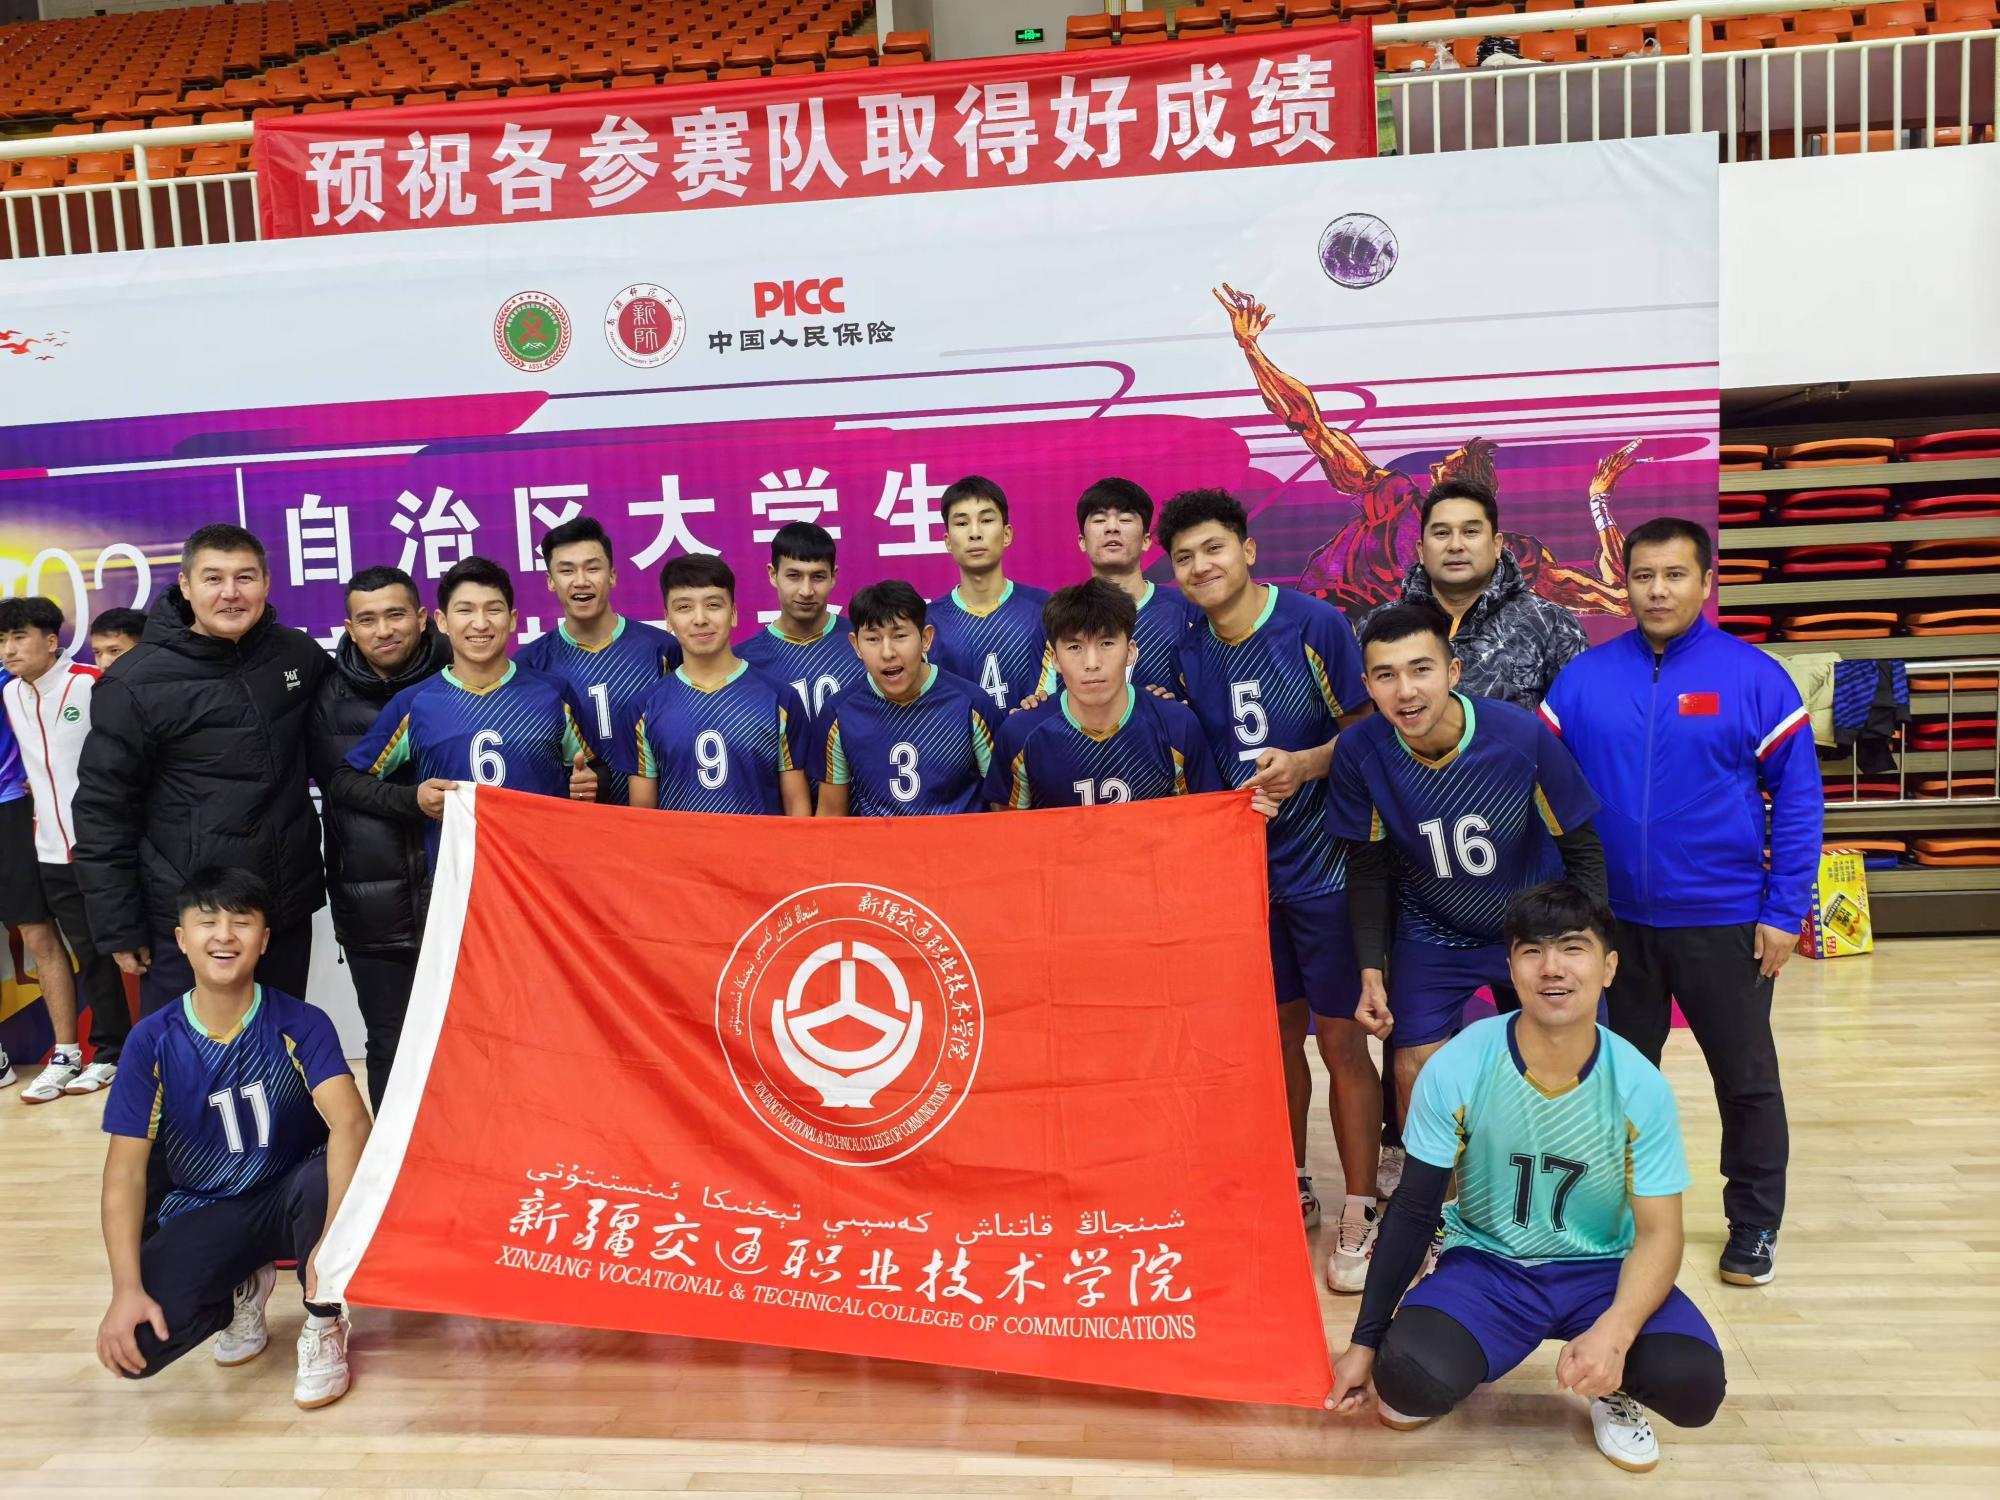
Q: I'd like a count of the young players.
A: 12